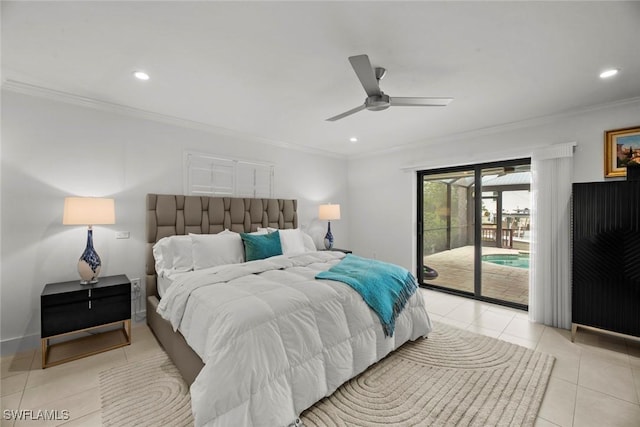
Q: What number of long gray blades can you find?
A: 3